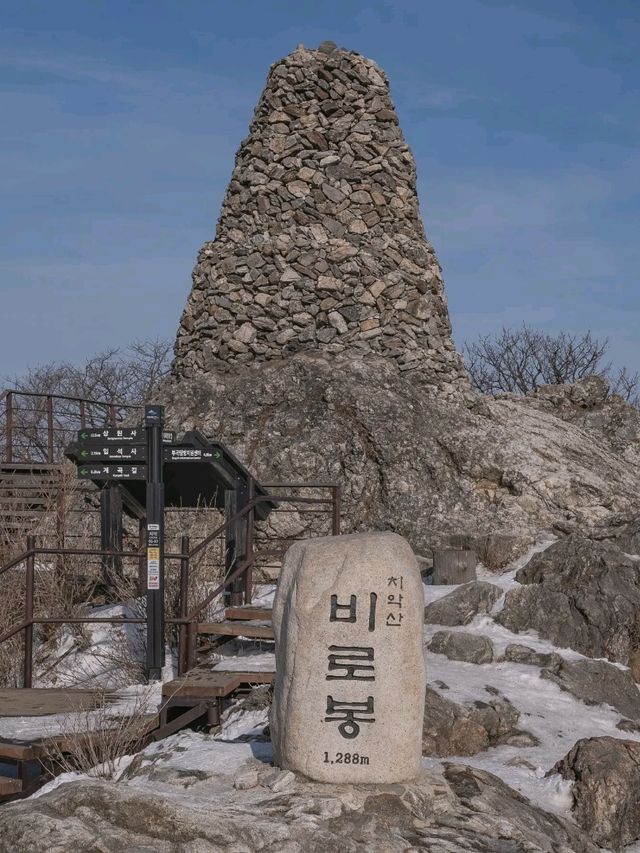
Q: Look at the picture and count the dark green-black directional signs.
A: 4